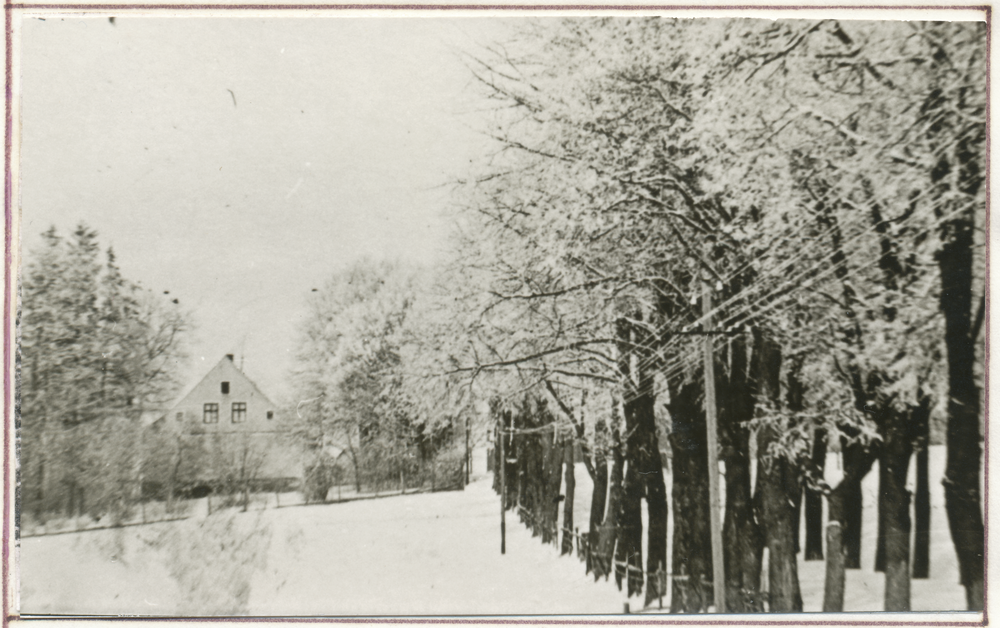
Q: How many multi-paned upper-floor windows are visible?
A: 2